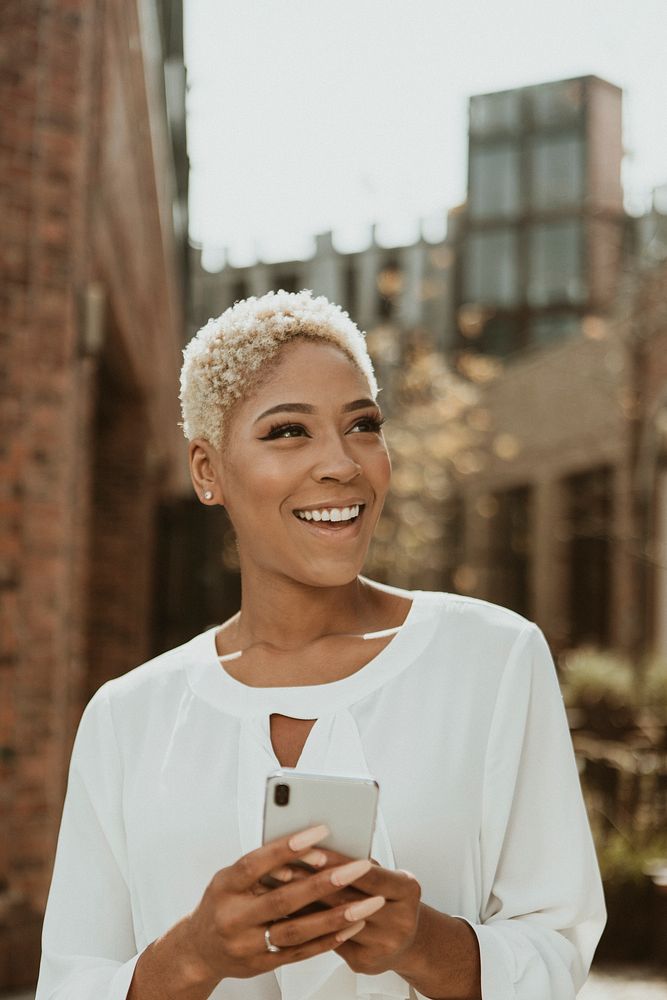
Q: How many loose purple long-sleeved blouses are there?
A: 0